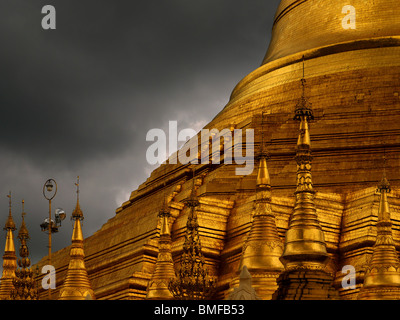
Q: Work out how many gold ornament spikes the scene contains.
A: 8